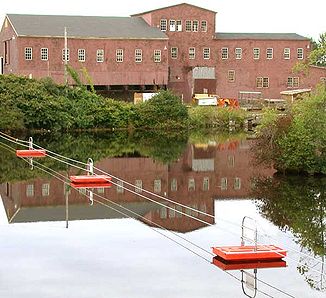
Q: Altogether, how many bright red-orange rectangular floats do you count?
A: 3